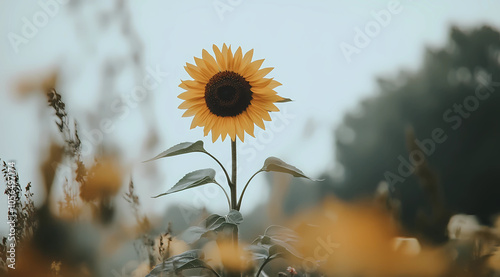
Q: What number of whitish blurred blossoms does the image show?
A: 2